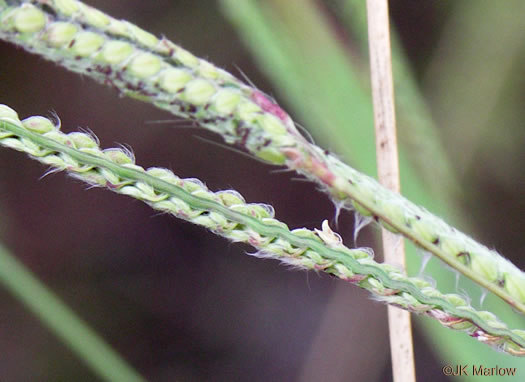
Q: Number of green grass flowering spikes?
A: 2